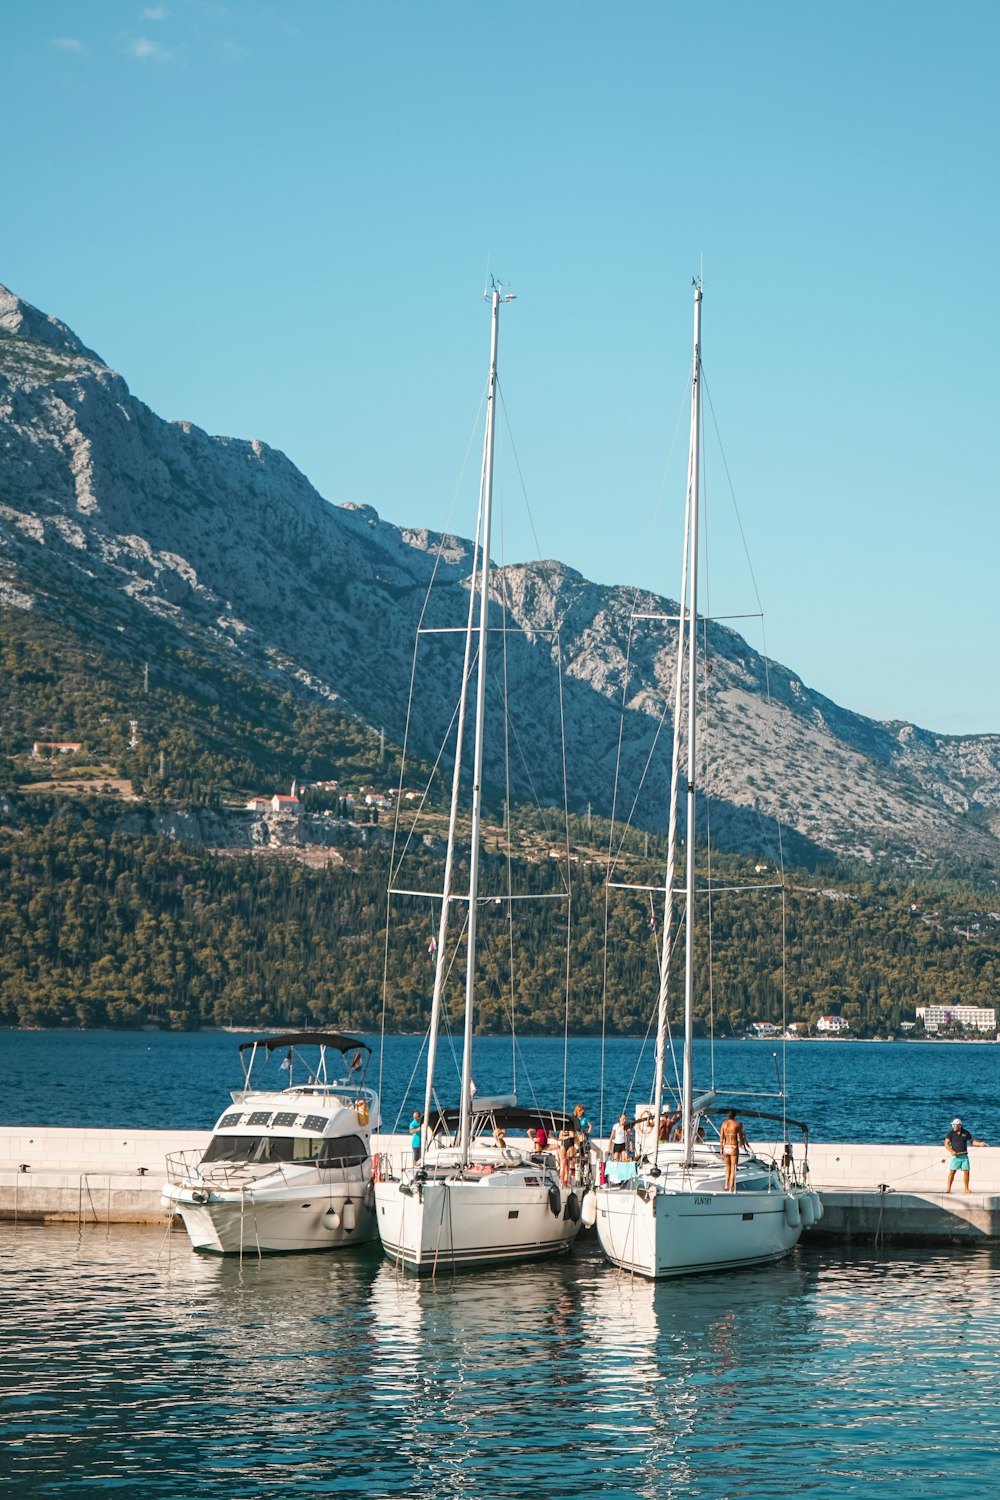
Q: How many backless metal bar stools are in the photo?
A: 0